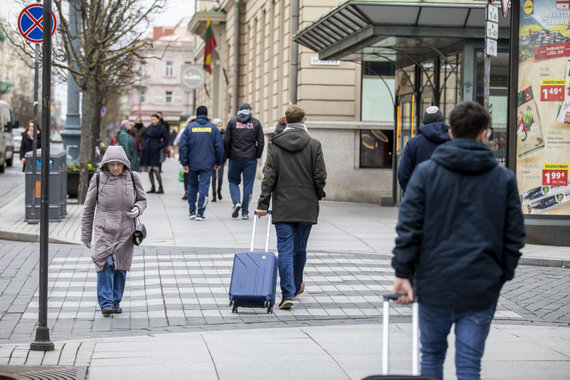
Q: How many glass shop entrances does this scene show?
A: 1